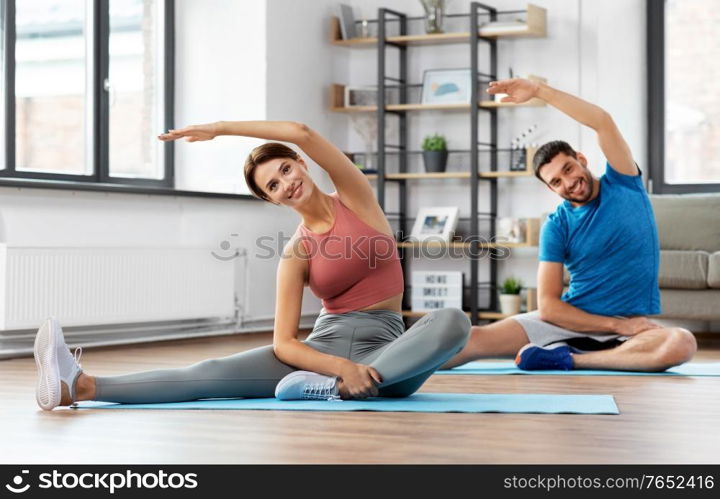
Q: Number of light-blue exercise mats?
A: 2